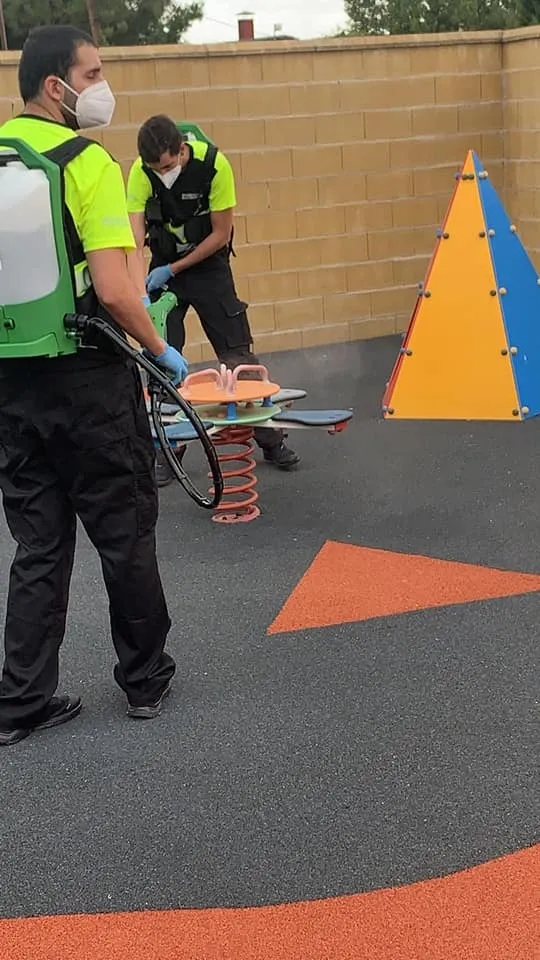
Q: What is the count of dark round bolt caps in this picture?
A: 10